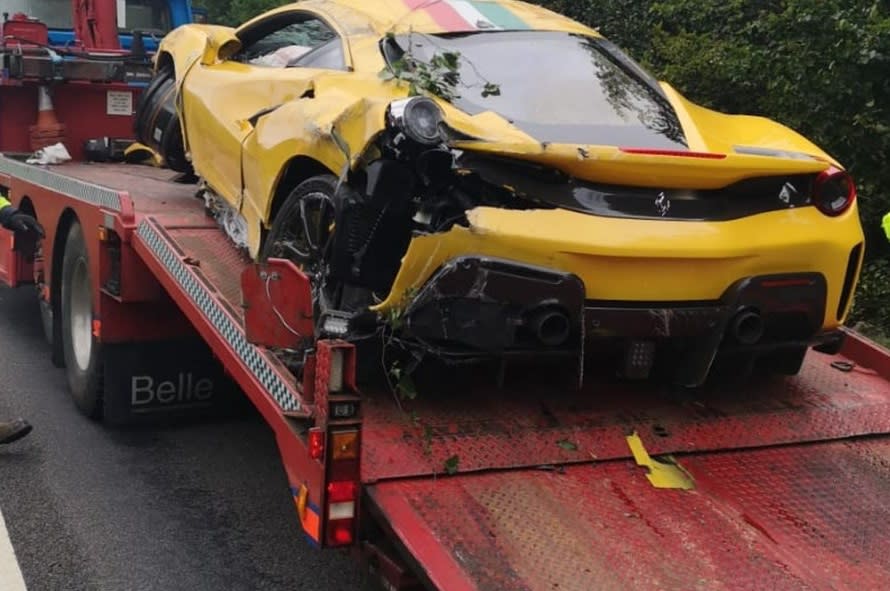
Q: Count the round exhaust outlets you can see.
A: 2